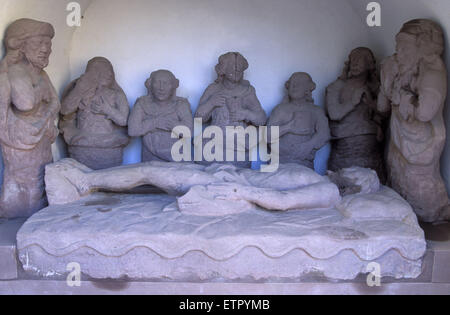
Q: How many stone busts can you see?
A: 7